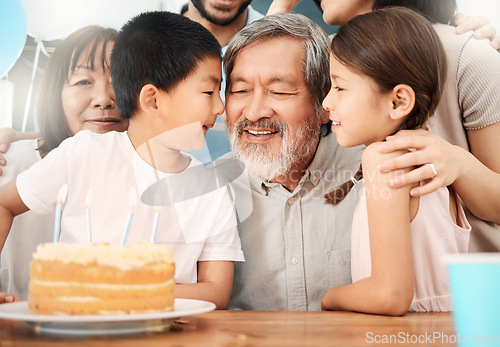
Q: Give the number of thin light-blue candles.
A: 4